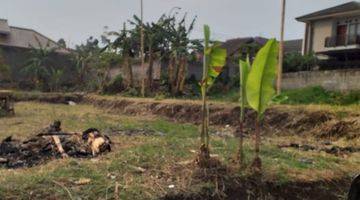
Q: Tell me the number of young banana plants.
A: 3